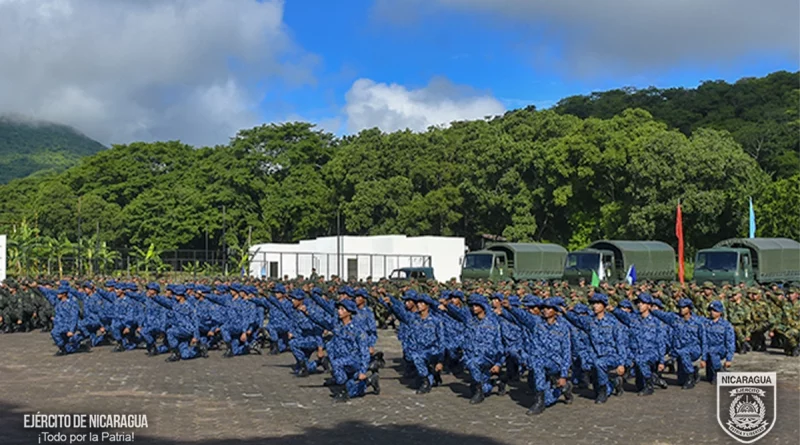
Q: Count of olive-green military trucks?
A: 3